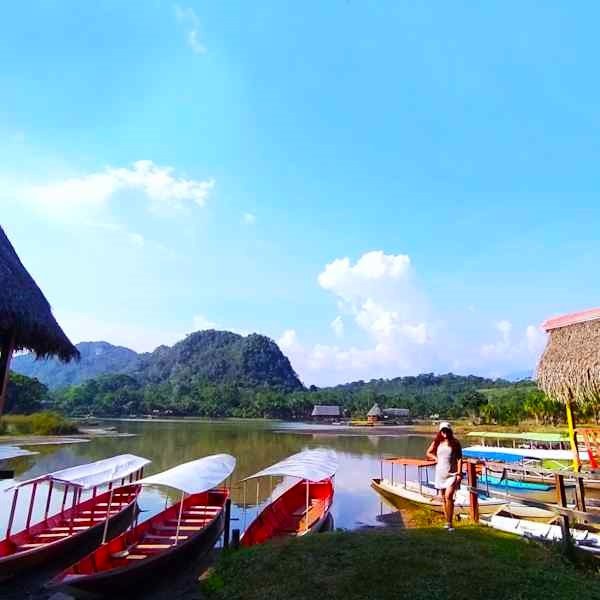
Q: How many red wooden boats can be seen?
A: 3